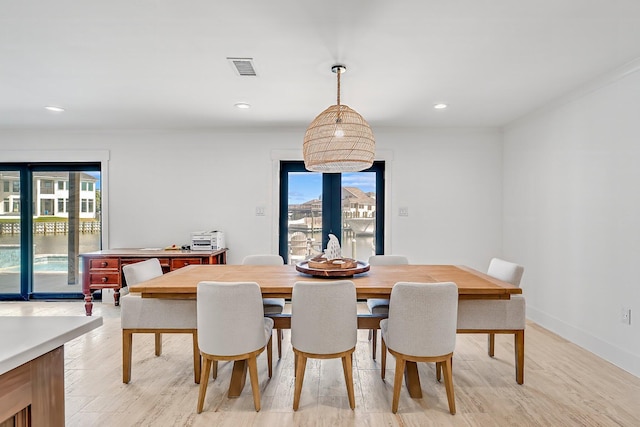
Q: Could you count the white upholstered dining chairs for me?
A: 7